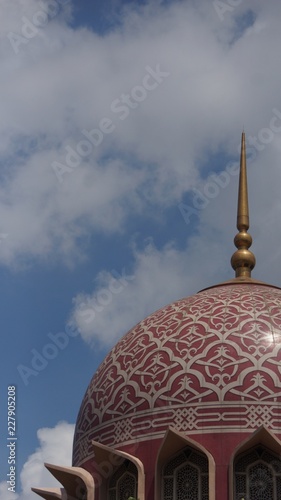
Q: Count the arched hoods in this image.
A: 5